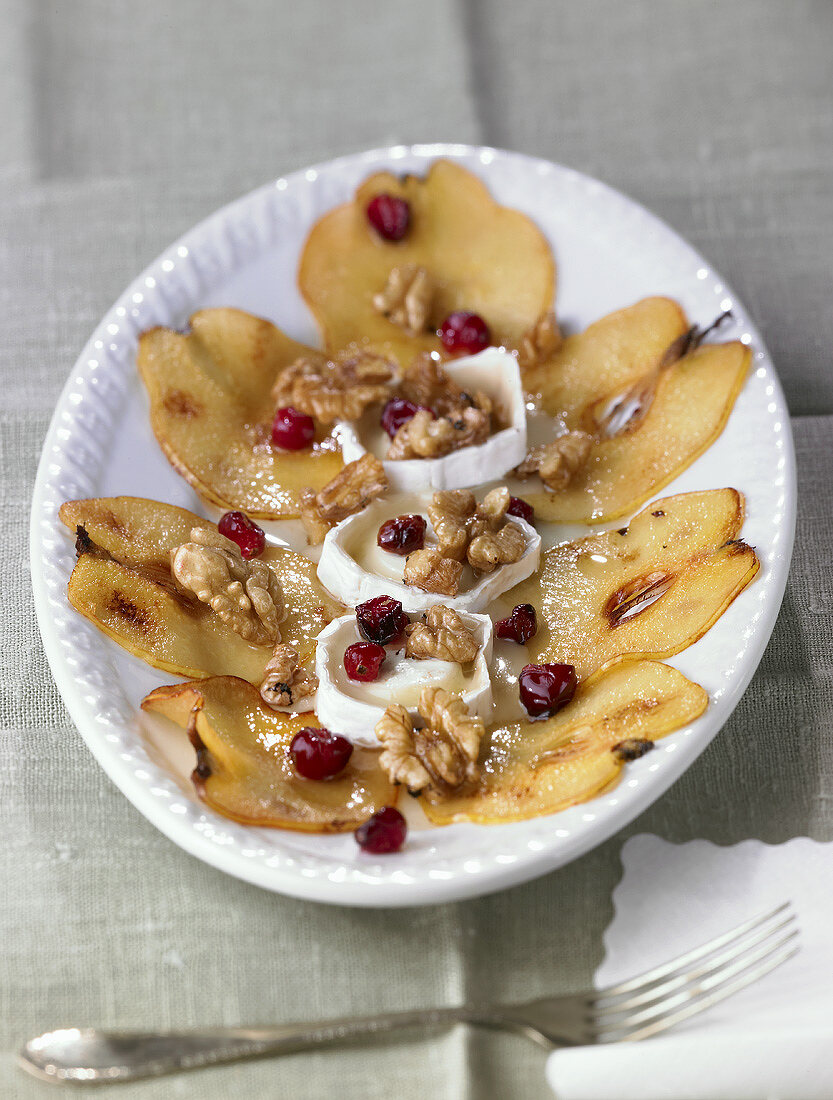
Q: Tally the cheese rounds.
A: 3